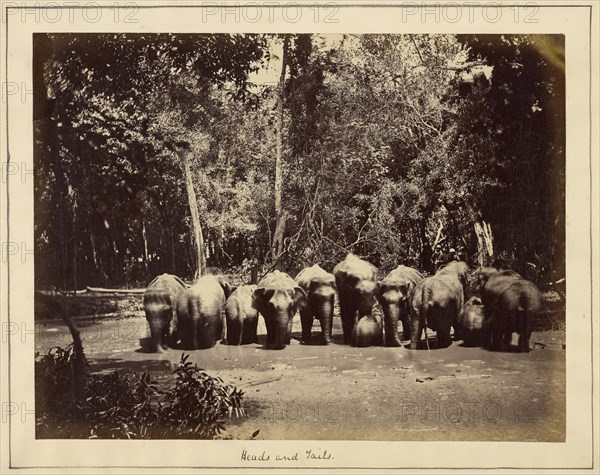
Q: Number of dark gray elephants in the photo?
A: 11